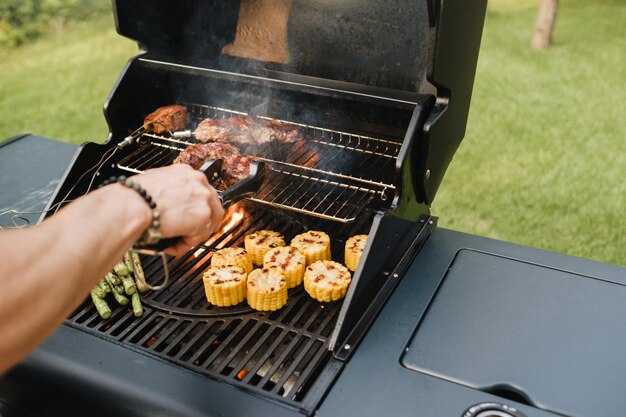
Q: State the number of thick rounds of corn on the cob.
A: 8